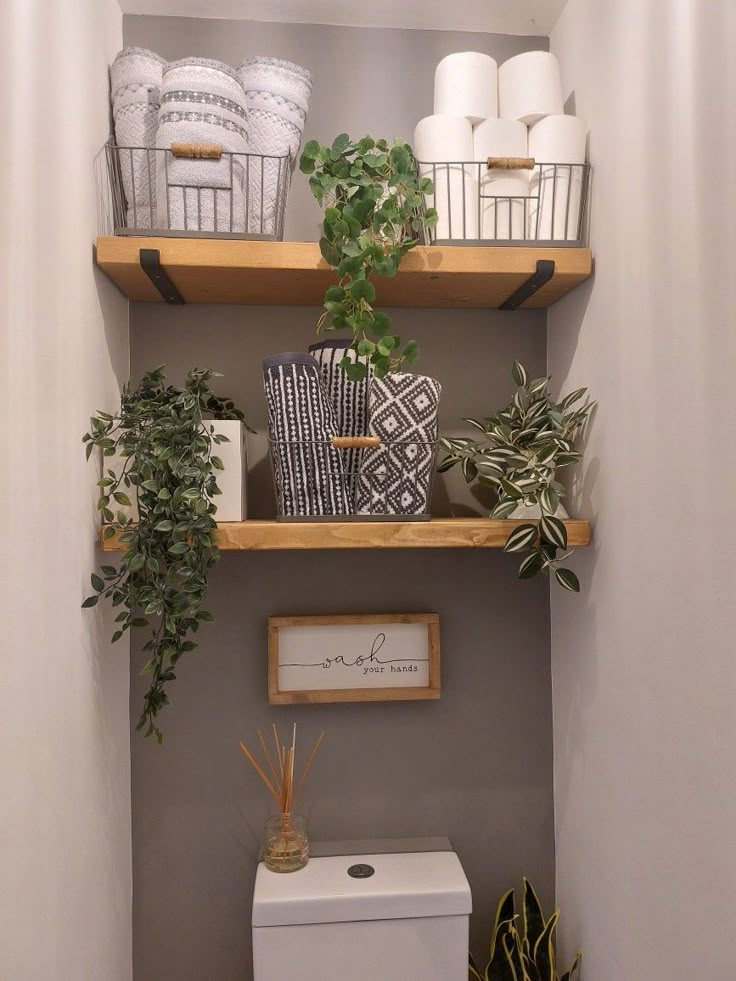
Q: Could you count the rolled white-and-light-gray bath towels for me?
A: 3